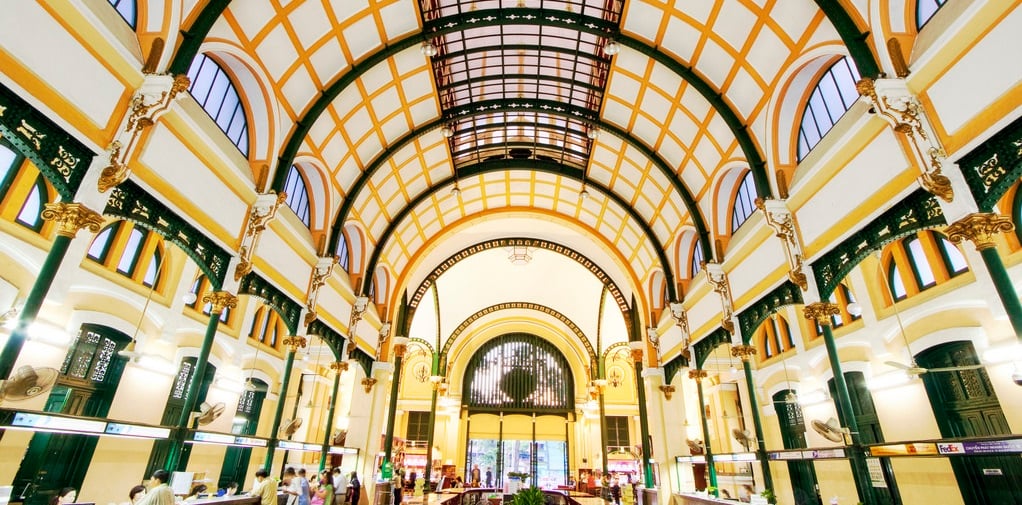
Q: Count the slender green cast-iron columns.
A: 12